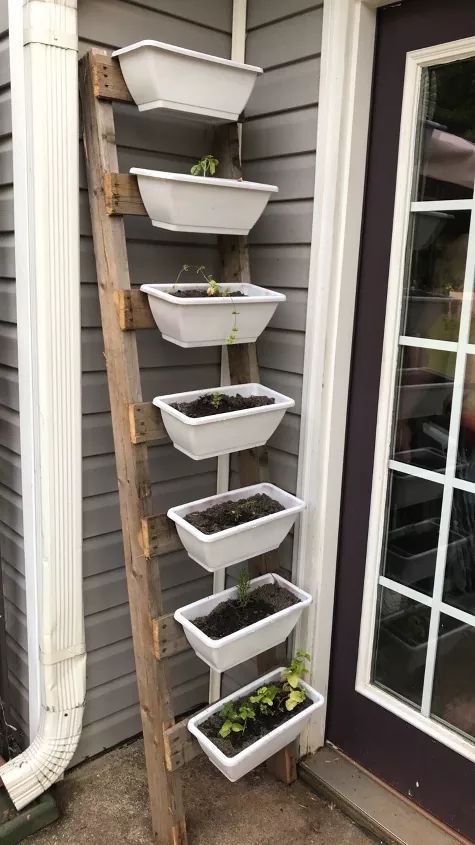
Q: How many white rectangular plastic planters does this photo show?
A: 7